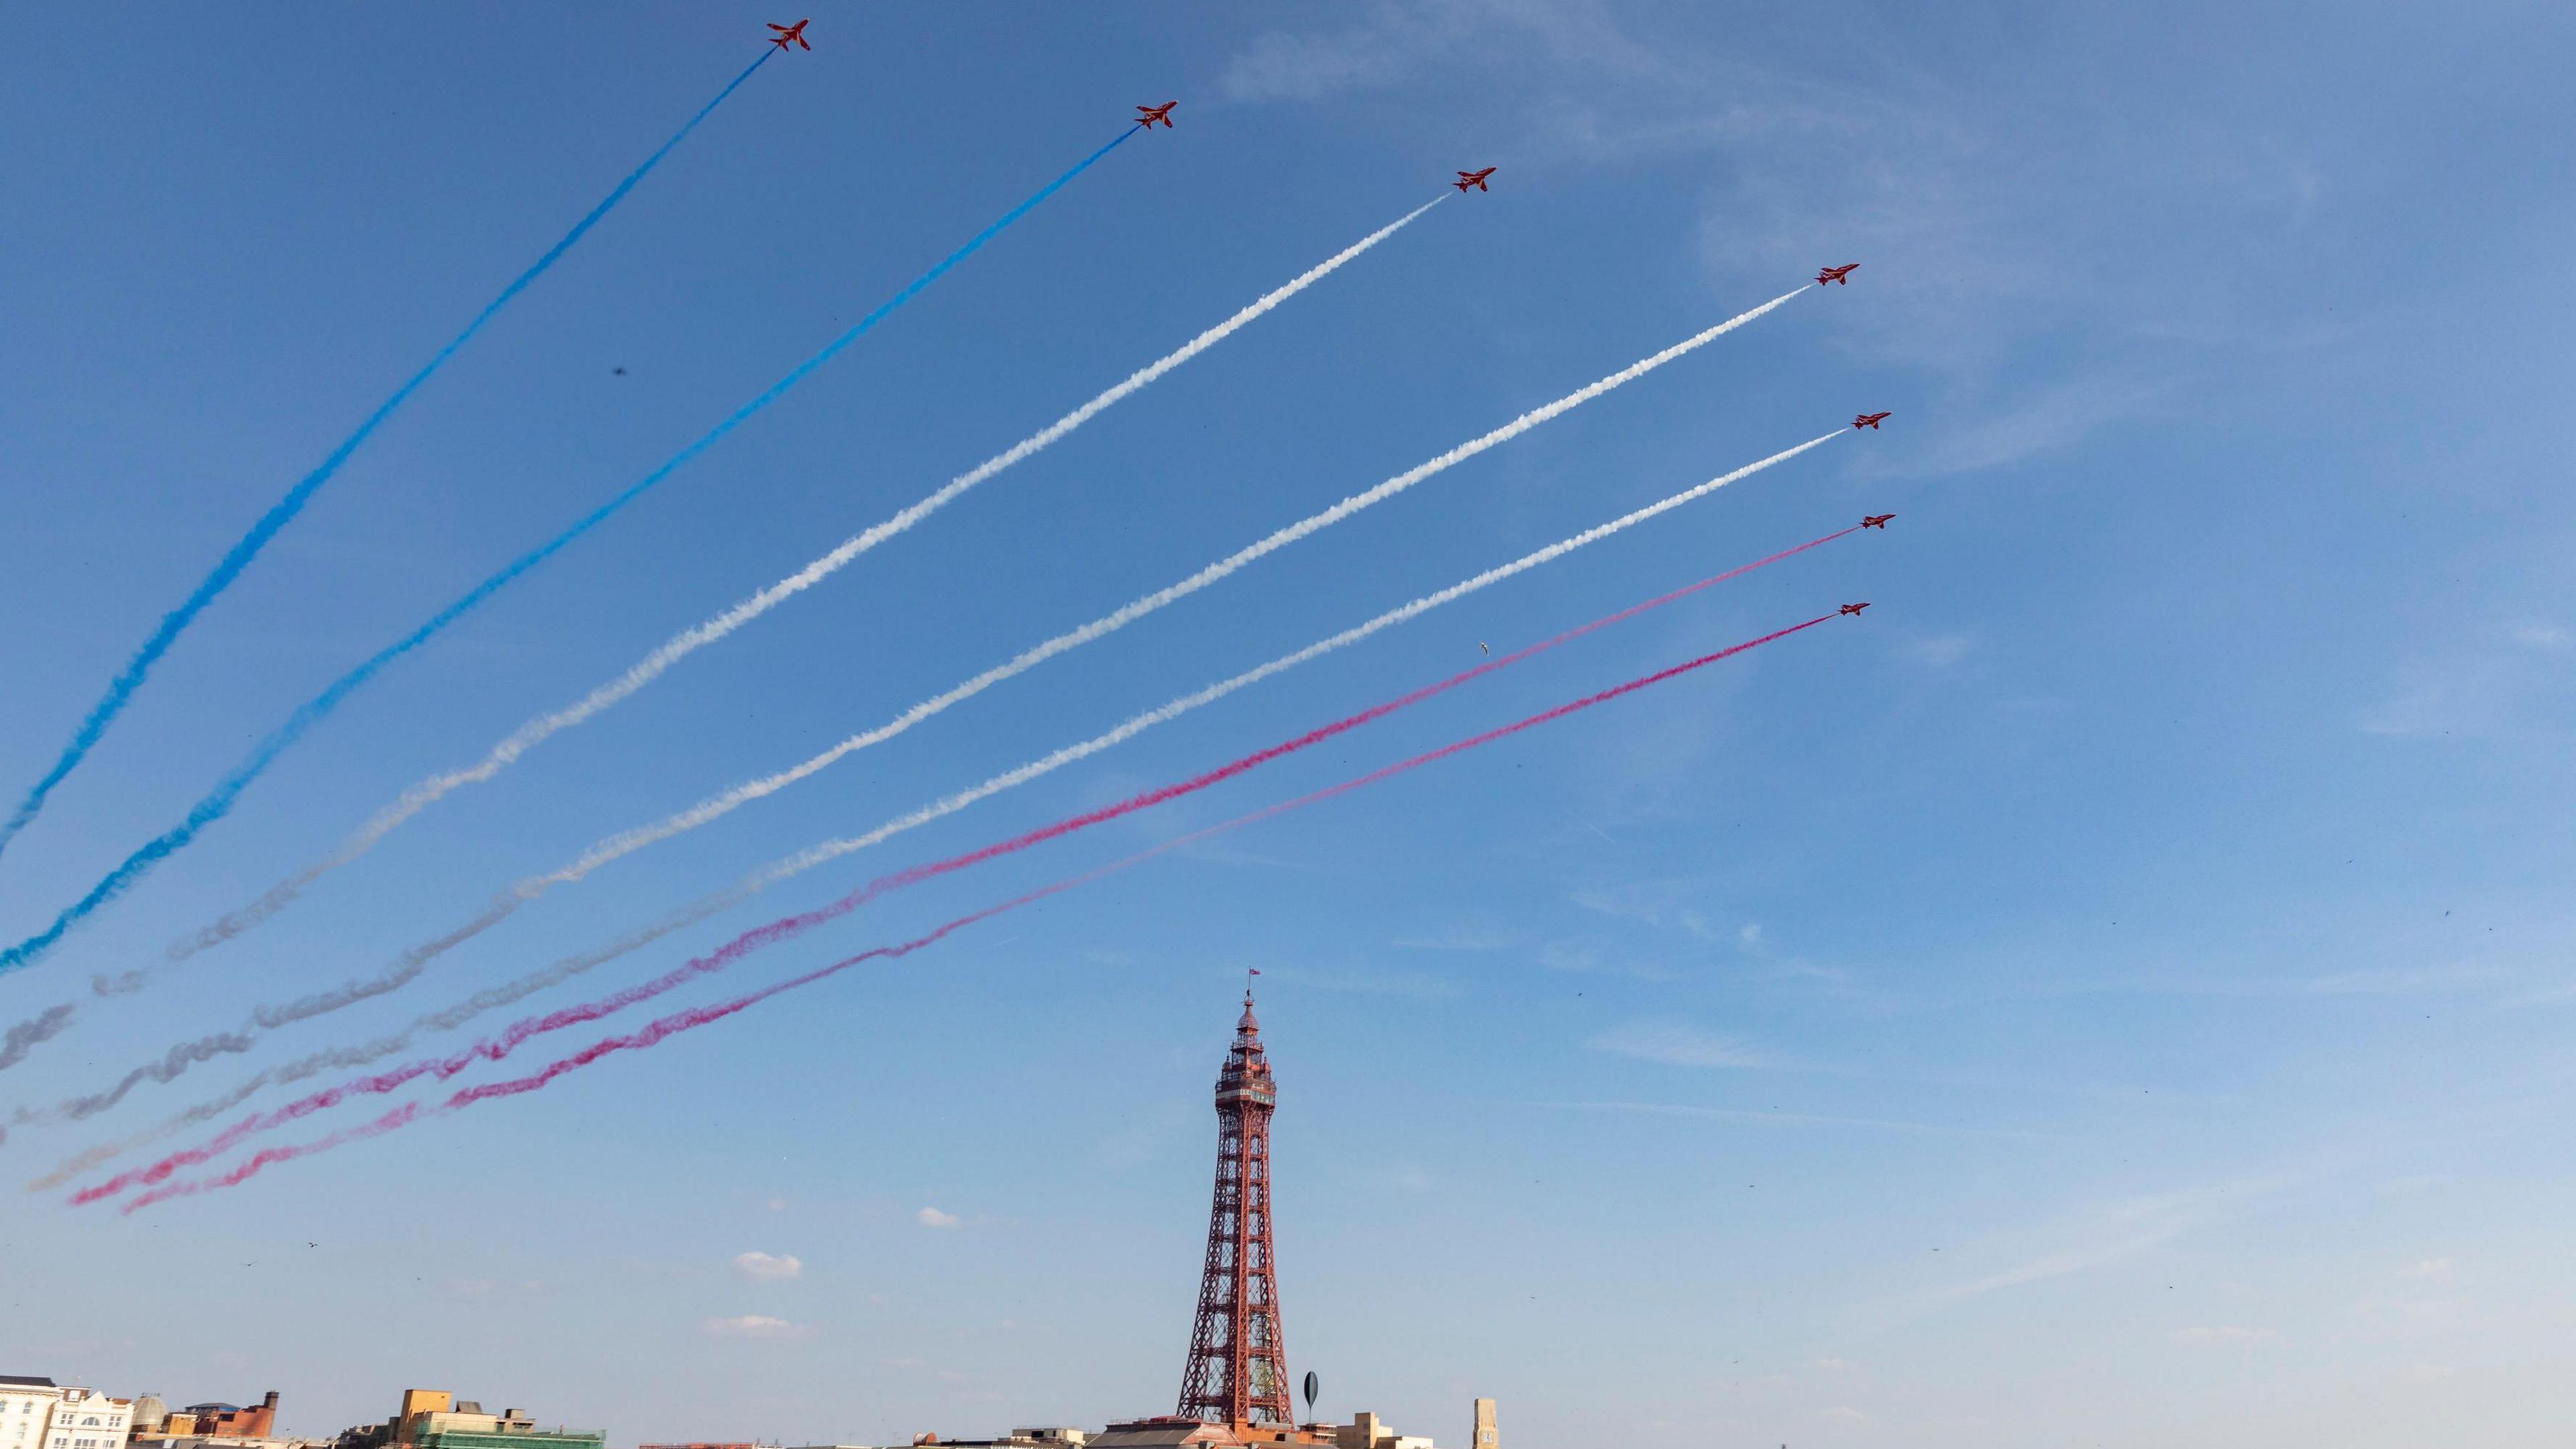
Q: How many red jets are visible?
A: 7